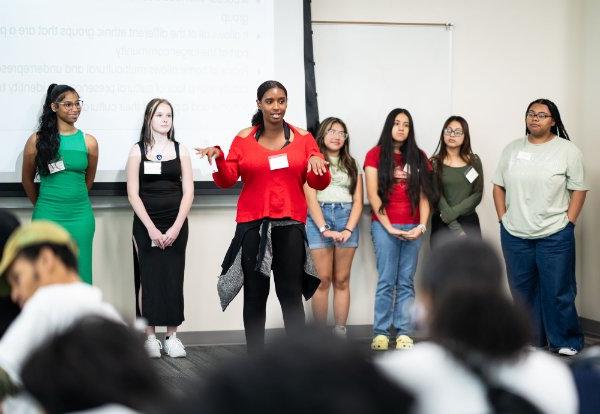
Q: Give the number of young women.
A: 7